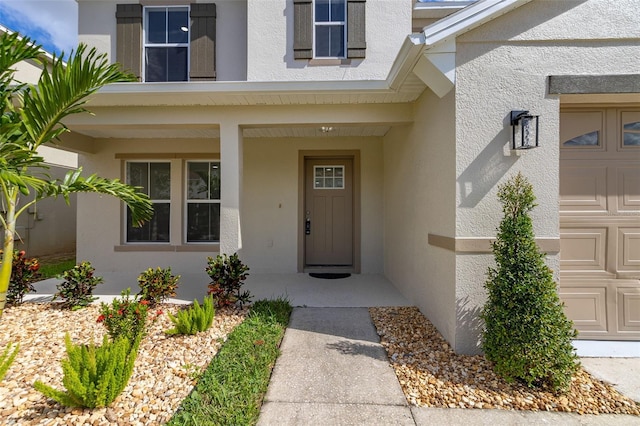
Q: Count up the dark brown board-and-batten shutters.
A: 4